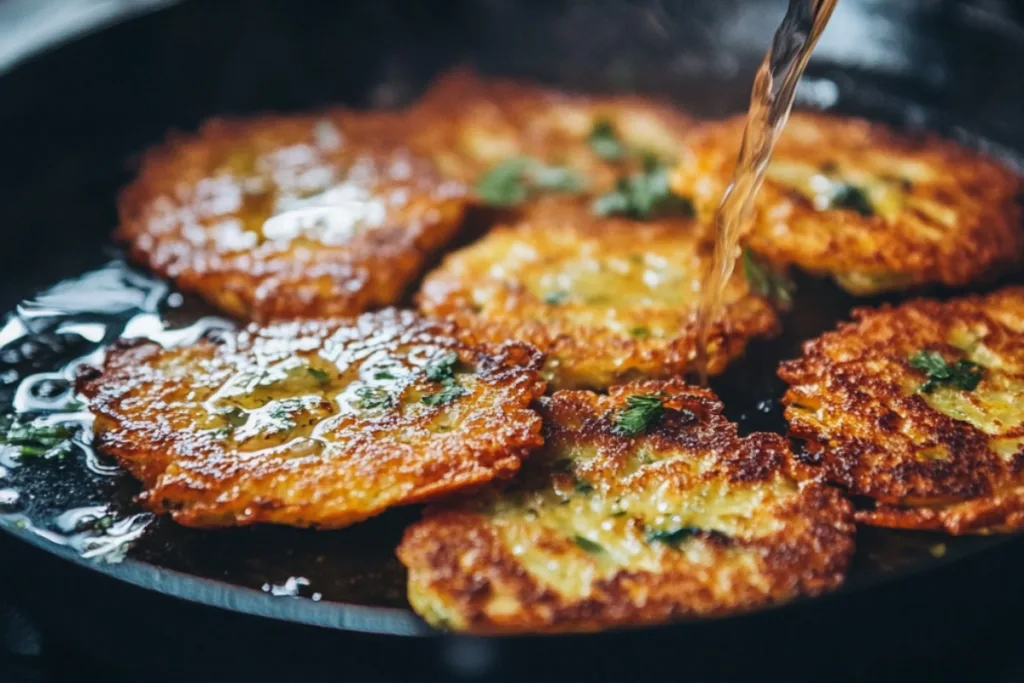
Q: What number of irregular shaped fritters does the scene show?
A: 7